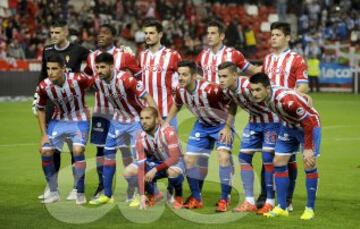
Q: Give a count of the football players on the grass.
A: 11